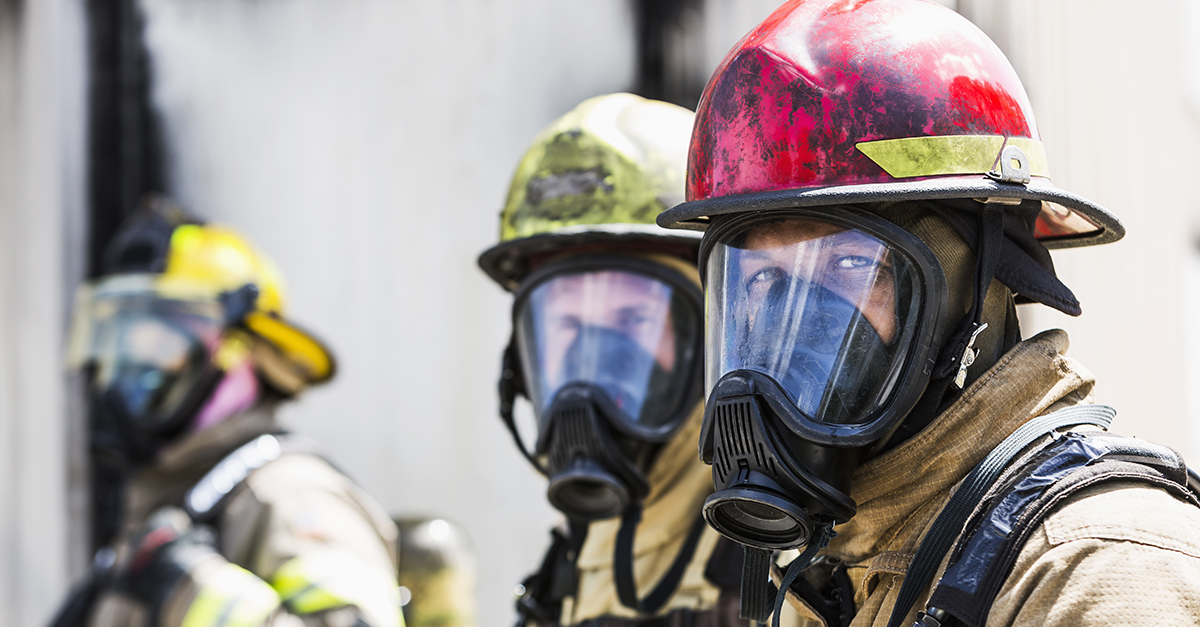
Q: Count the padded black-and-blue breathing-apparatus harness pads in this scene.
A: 1